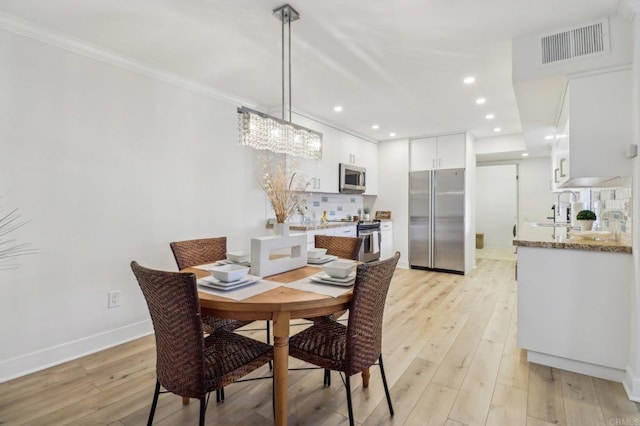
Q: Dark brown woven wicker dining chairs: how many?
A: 4